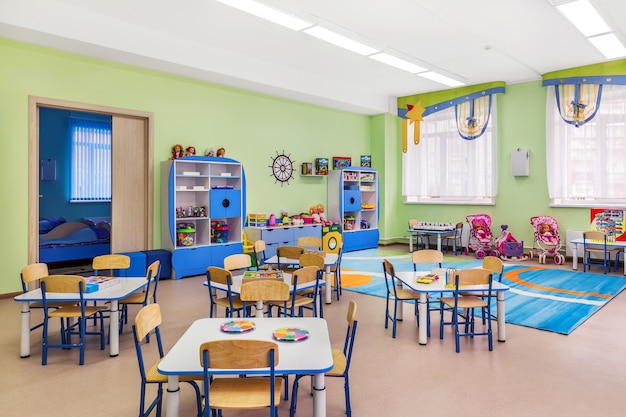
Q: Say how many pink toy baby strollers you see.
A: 2